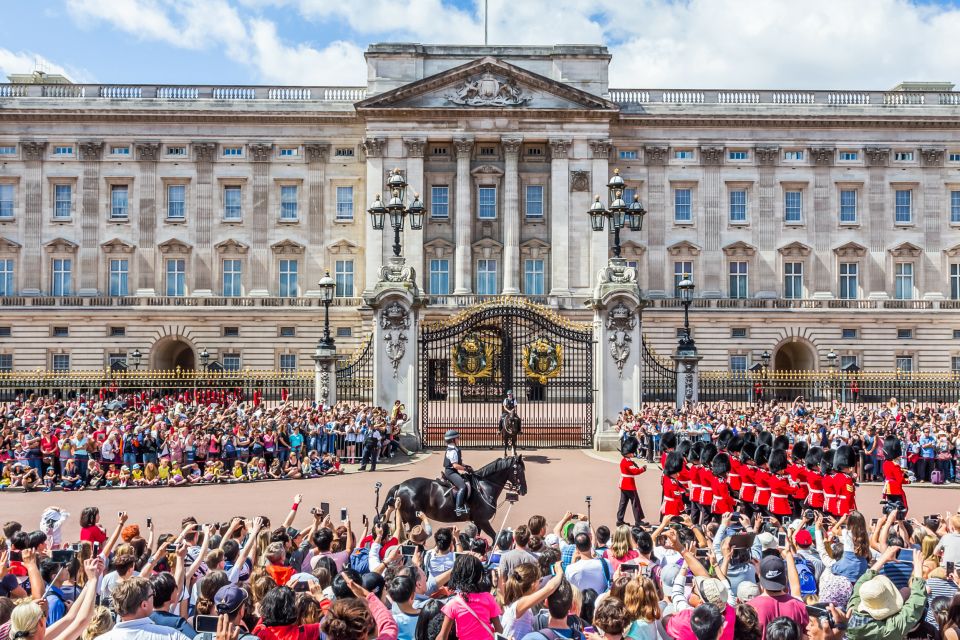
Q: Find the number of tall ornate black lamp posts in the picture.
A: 4